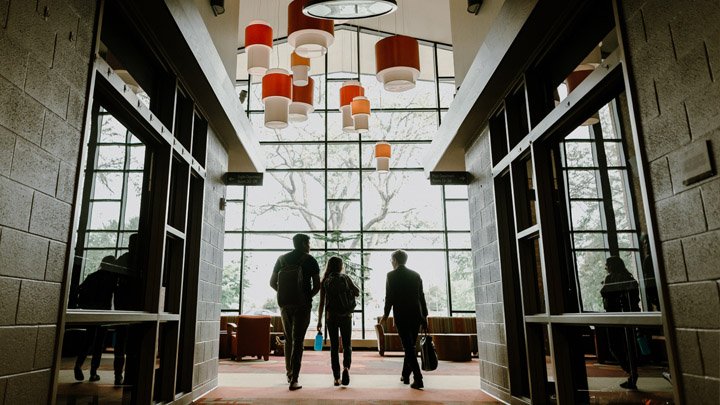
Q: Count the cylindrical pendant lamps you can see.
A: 9